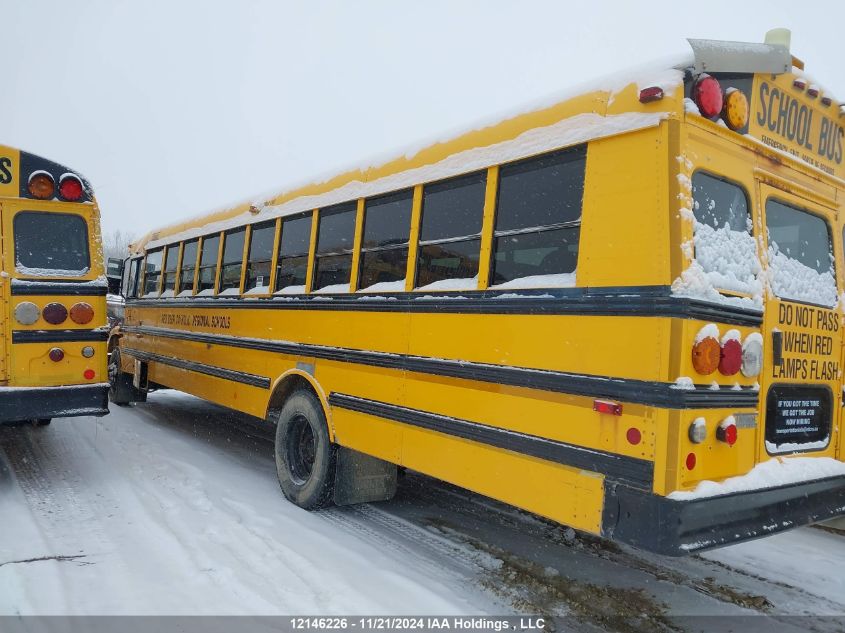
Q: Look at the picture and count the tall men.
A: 0